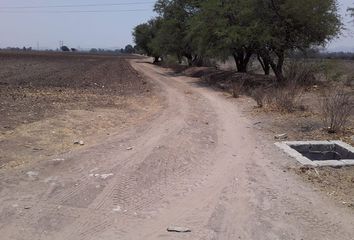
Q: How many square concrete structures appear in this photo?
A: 1